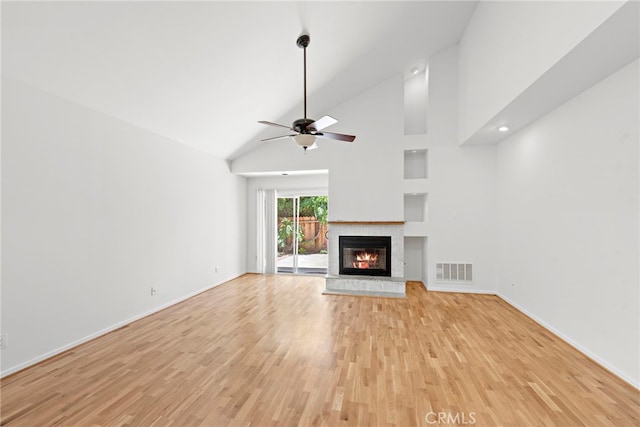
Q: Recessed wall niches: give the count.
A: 4